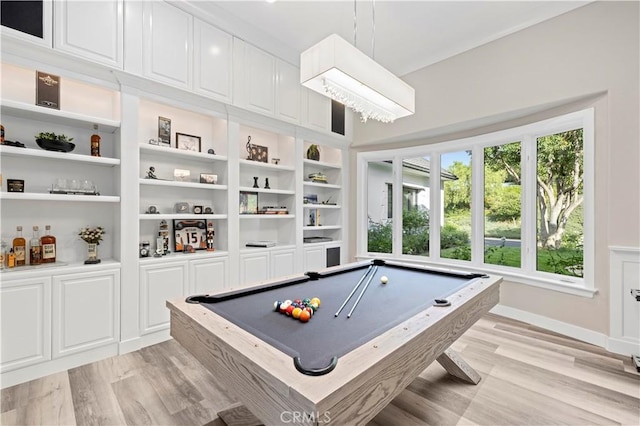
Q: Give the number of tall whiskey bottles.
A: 4